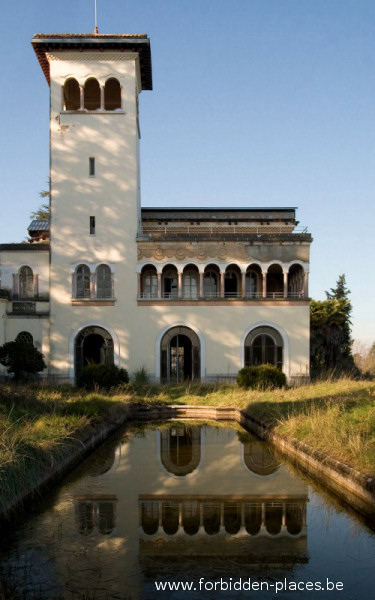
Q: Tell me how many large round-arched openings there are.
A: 3